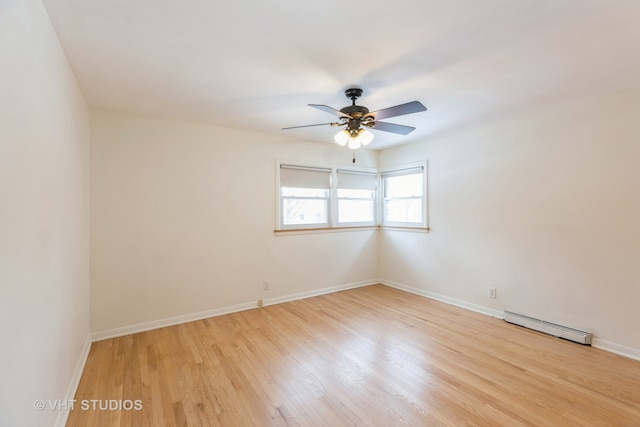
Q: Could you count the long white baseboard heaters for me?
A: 1